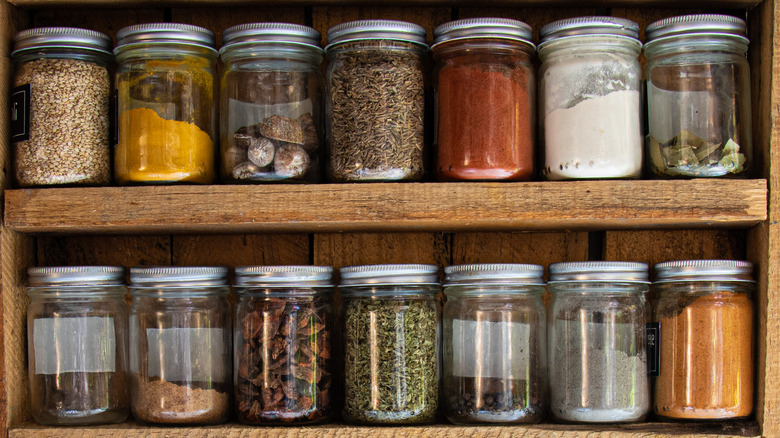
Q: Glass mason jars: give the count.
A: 14